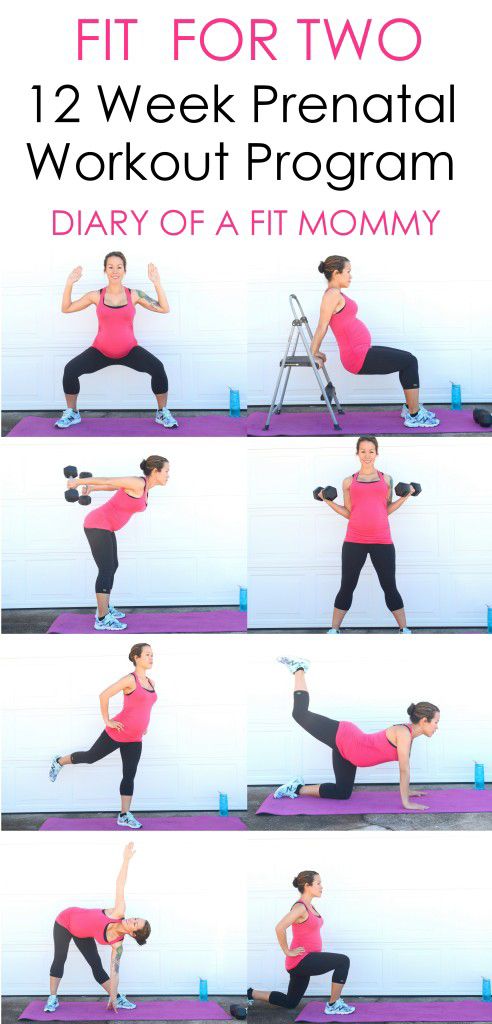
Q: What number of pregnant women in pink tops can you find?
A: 8